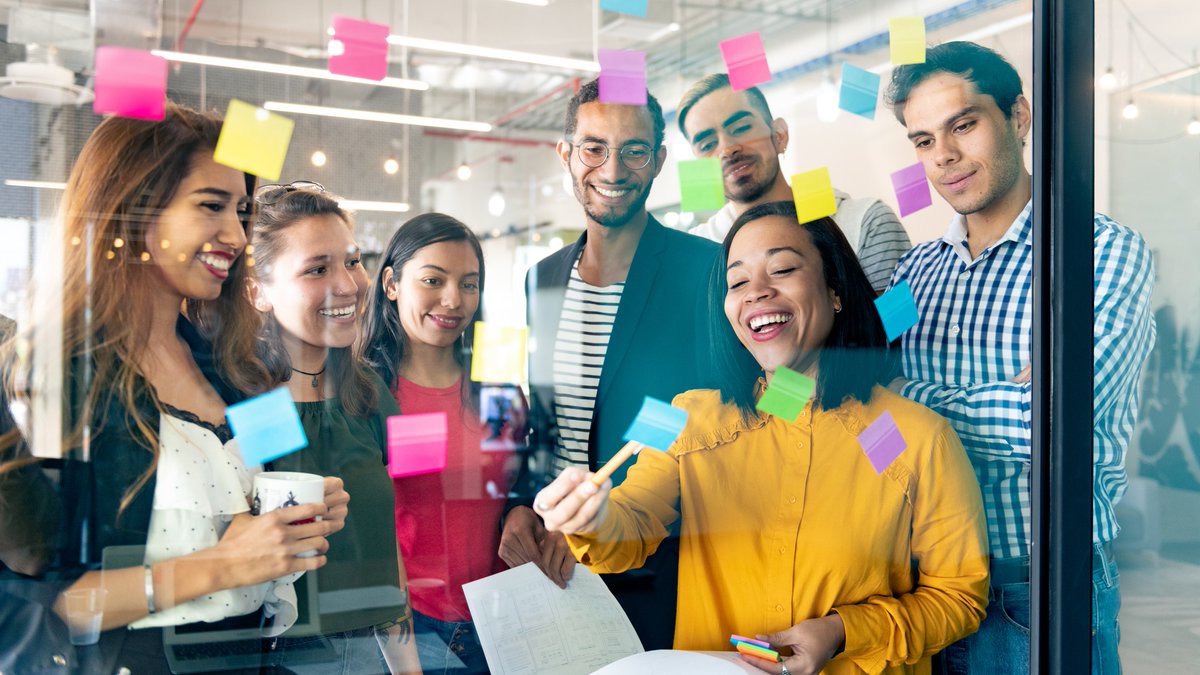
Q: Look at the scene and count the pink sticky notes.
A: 4